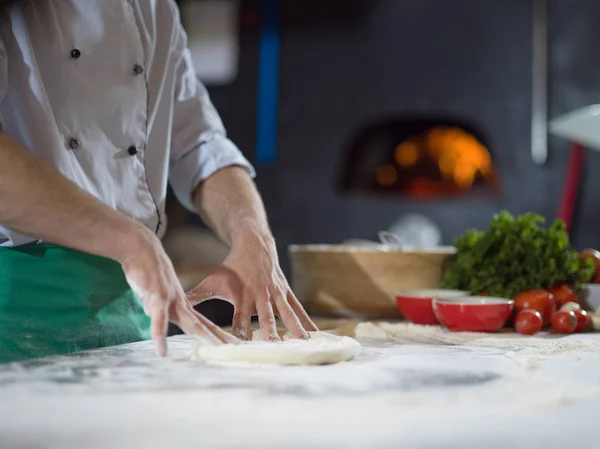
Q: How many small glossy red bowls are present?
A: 2